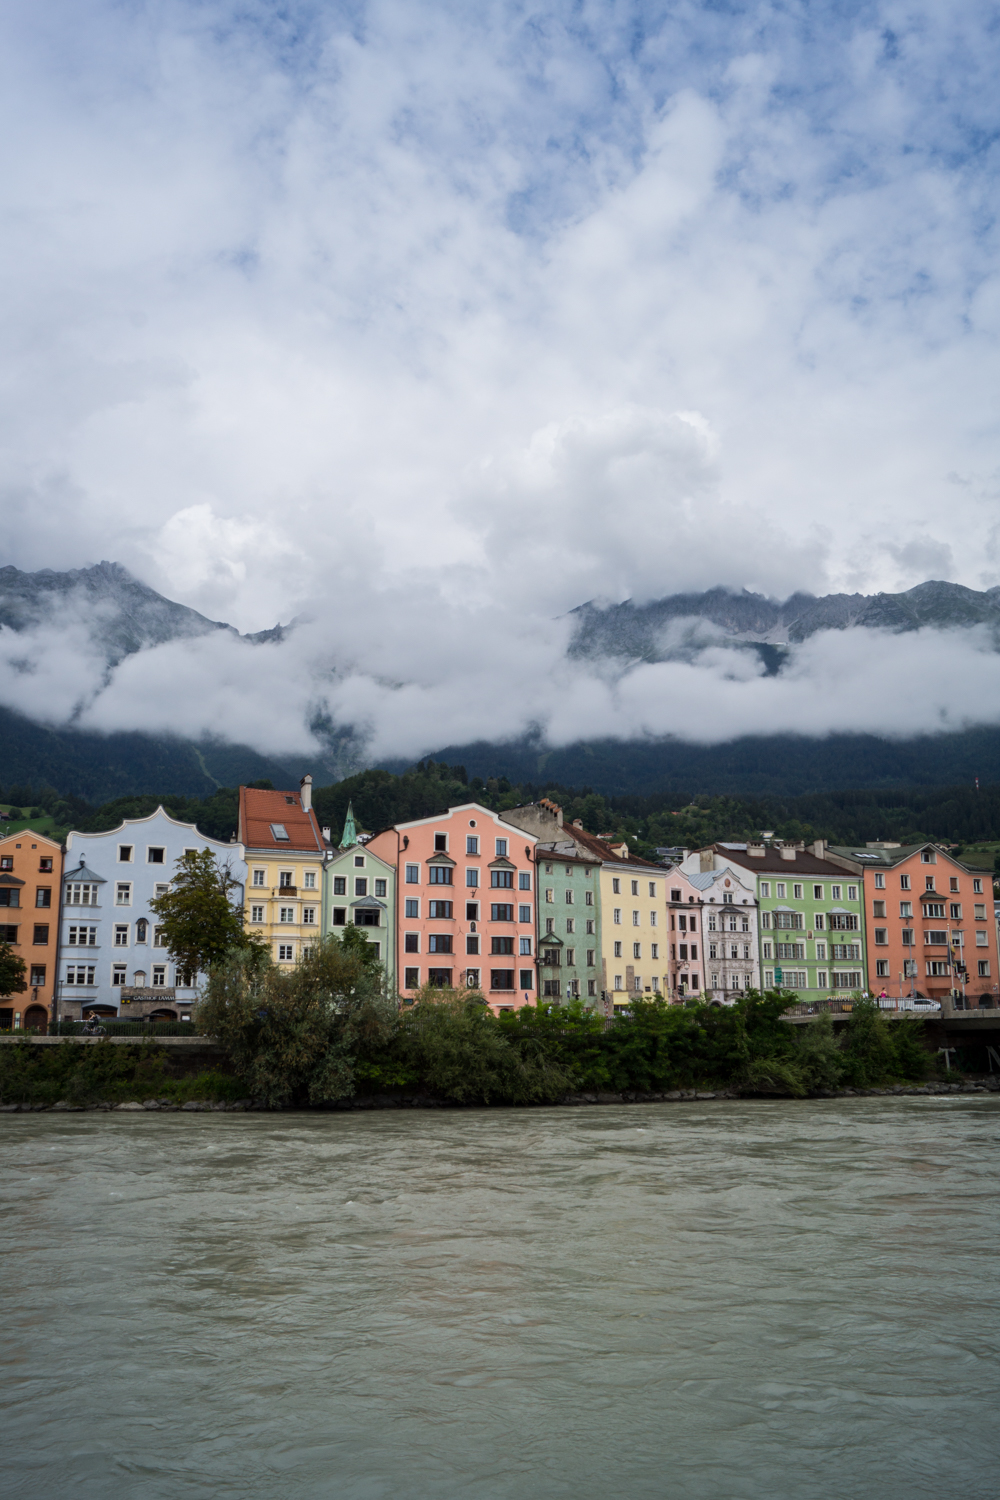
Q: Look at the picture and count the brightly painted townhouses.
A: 11